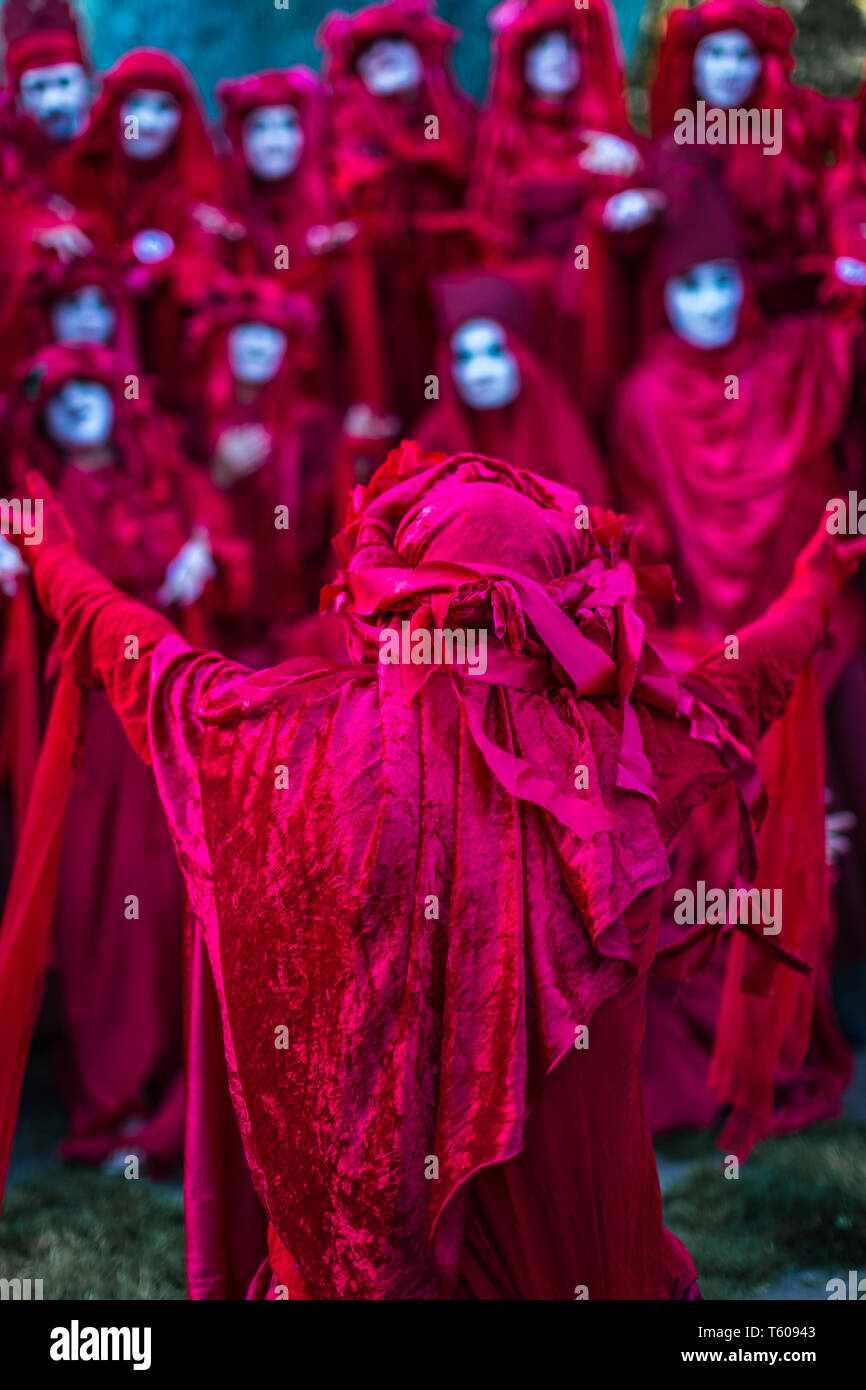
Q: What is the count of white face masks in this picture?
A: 11